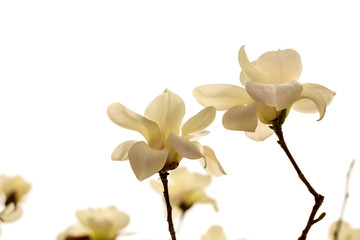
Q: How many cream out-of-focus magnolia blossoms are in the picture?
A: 5